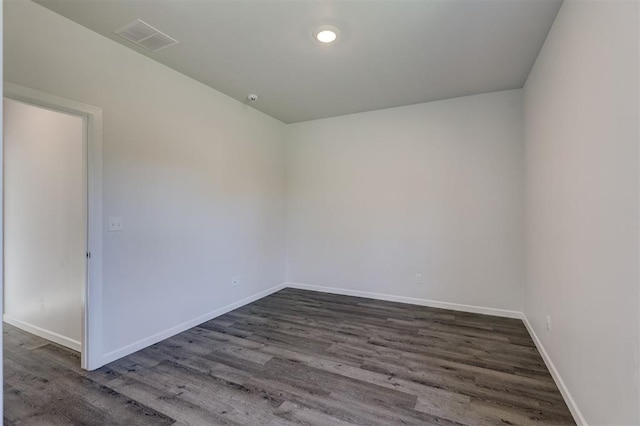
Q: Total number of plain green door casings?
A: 0